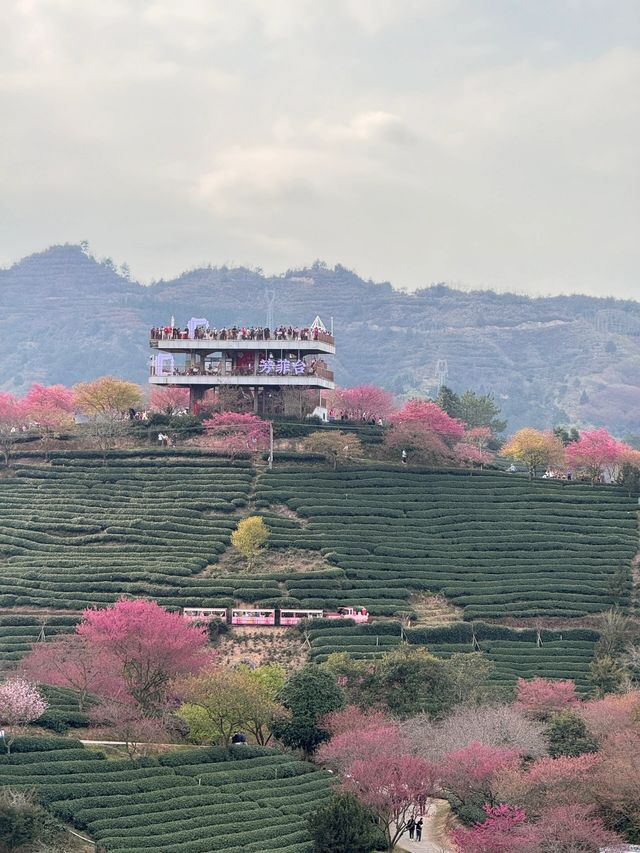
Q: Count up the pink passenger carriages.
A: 3